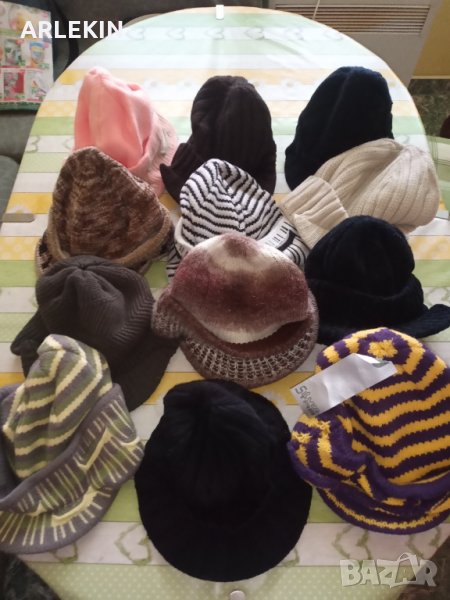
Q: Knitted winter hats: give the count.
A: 12